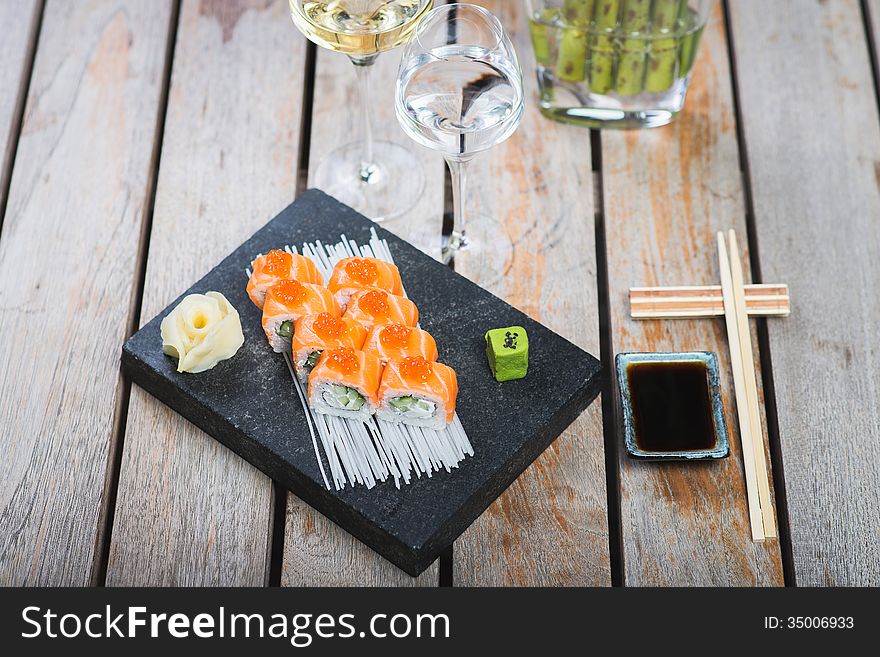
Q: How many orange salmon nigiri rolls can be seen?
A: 8